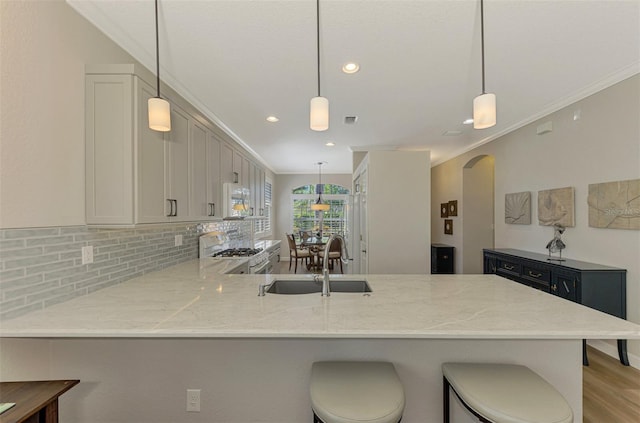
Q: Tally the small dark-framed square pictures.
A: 3